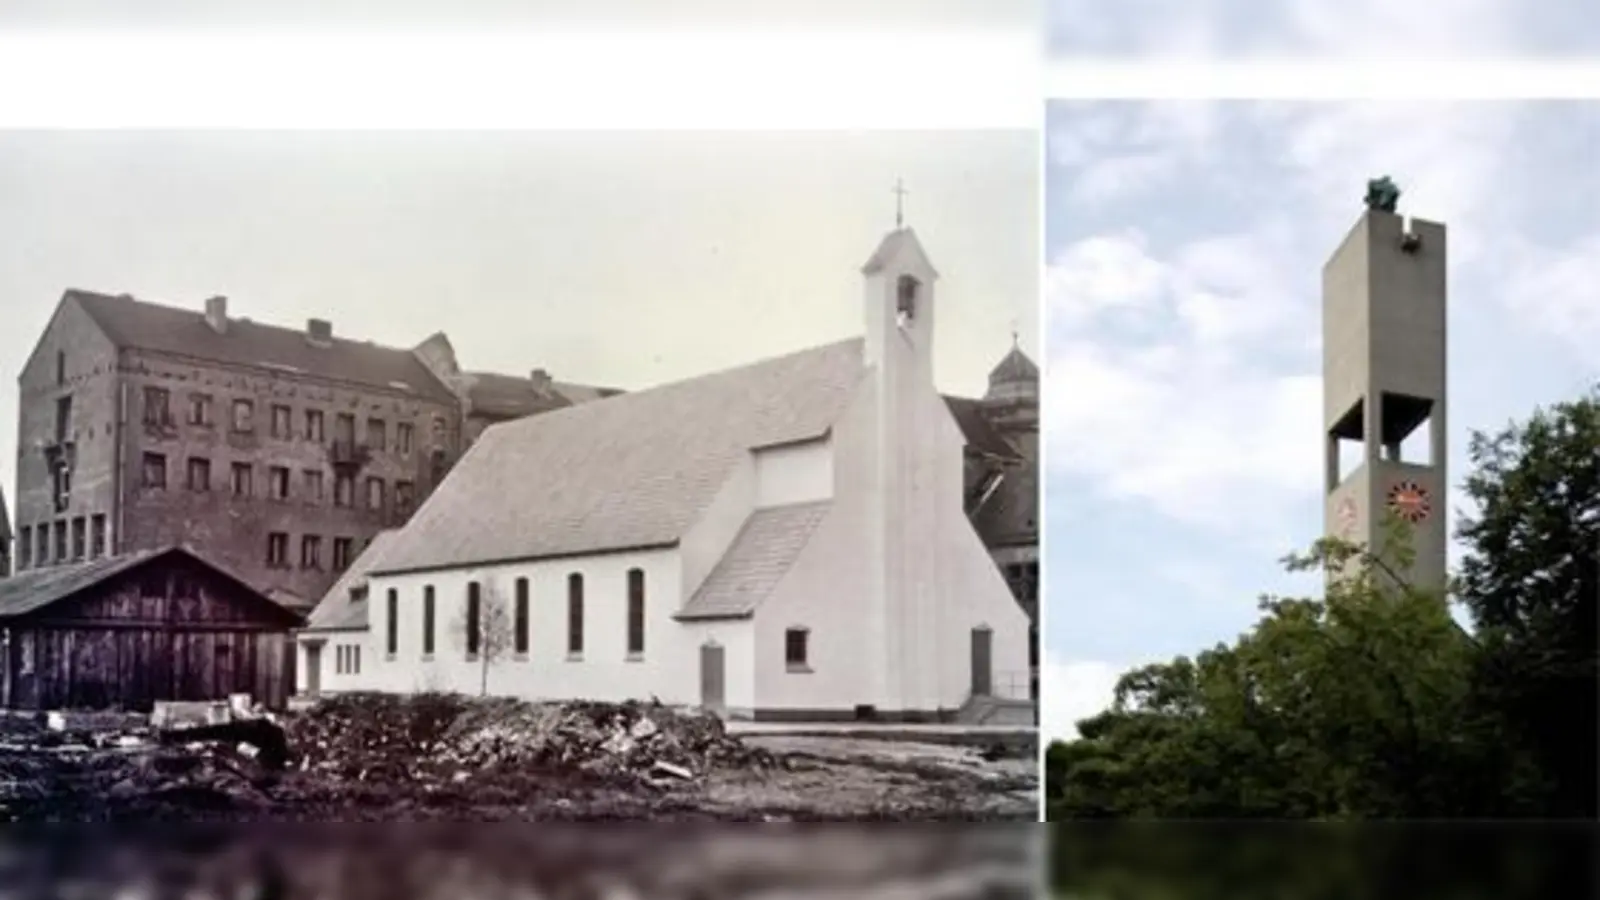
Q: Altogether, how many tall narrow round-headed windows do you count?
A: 6